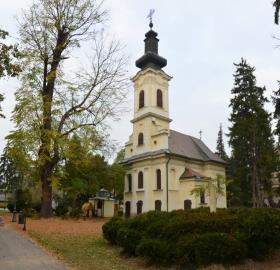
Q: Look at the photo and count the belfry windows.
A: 2